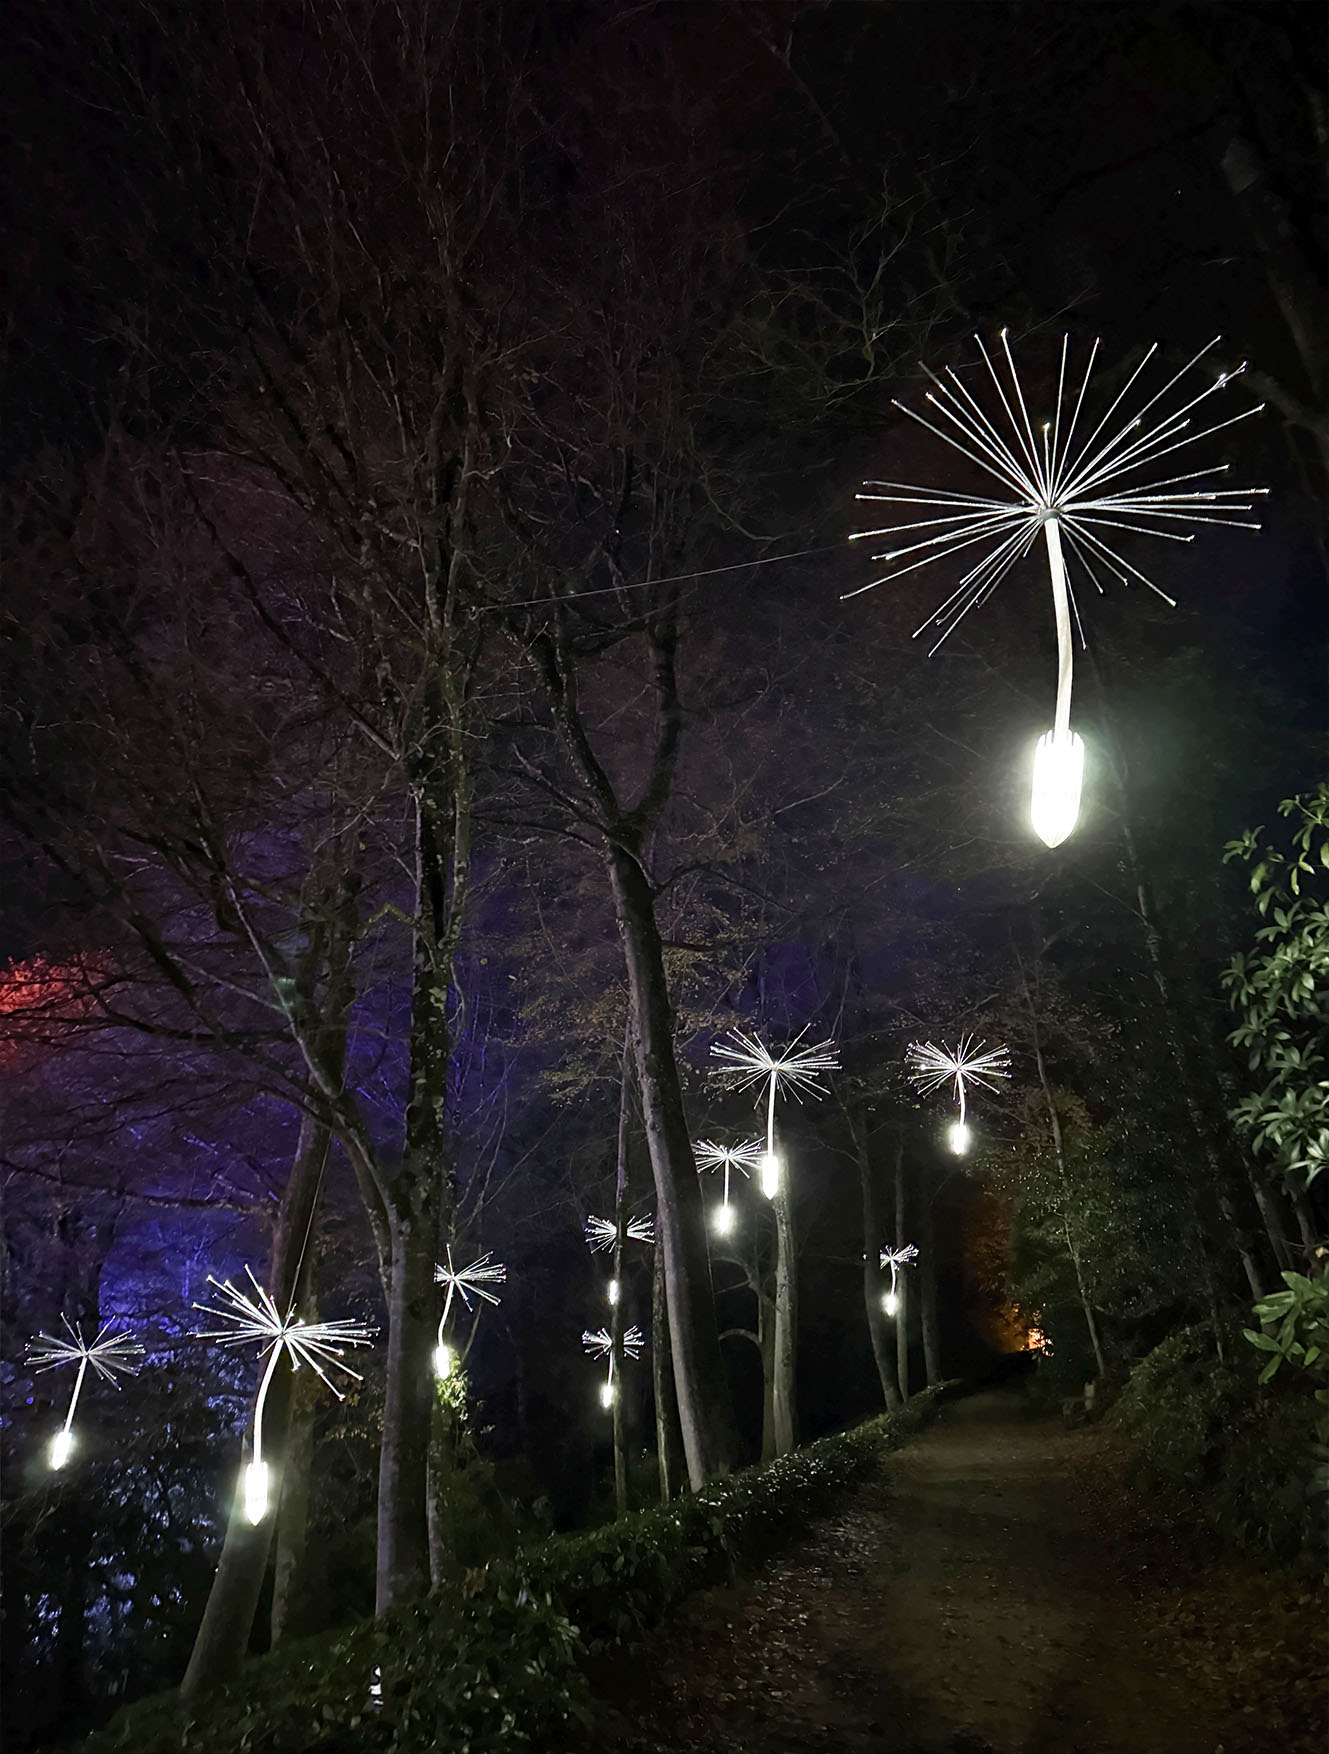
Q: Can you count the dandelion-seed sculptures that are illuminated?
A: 10